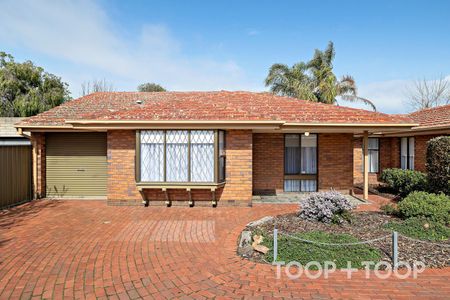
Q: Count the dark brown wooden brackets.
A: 4